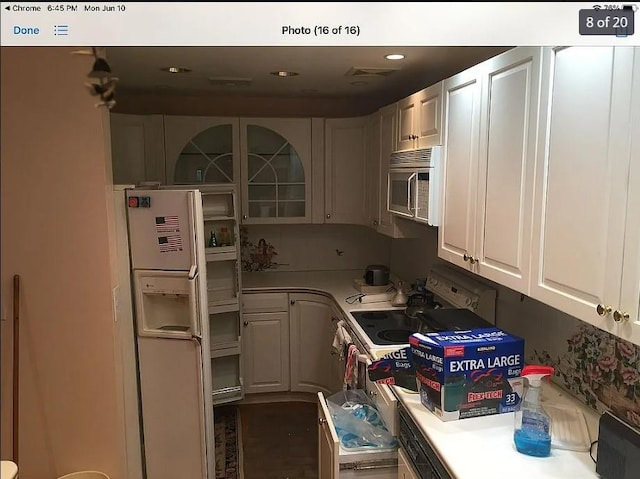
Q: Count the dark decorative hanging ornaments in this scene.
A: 1